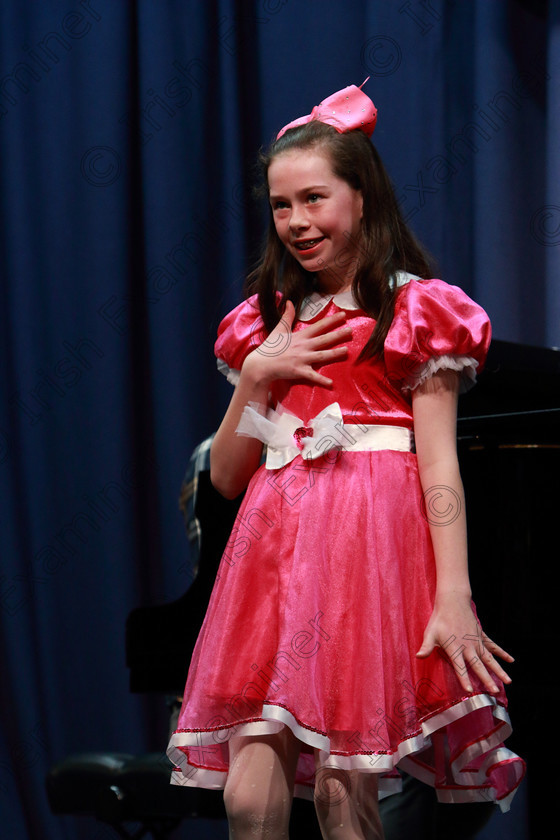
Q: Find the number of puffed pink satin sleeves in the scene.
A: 2